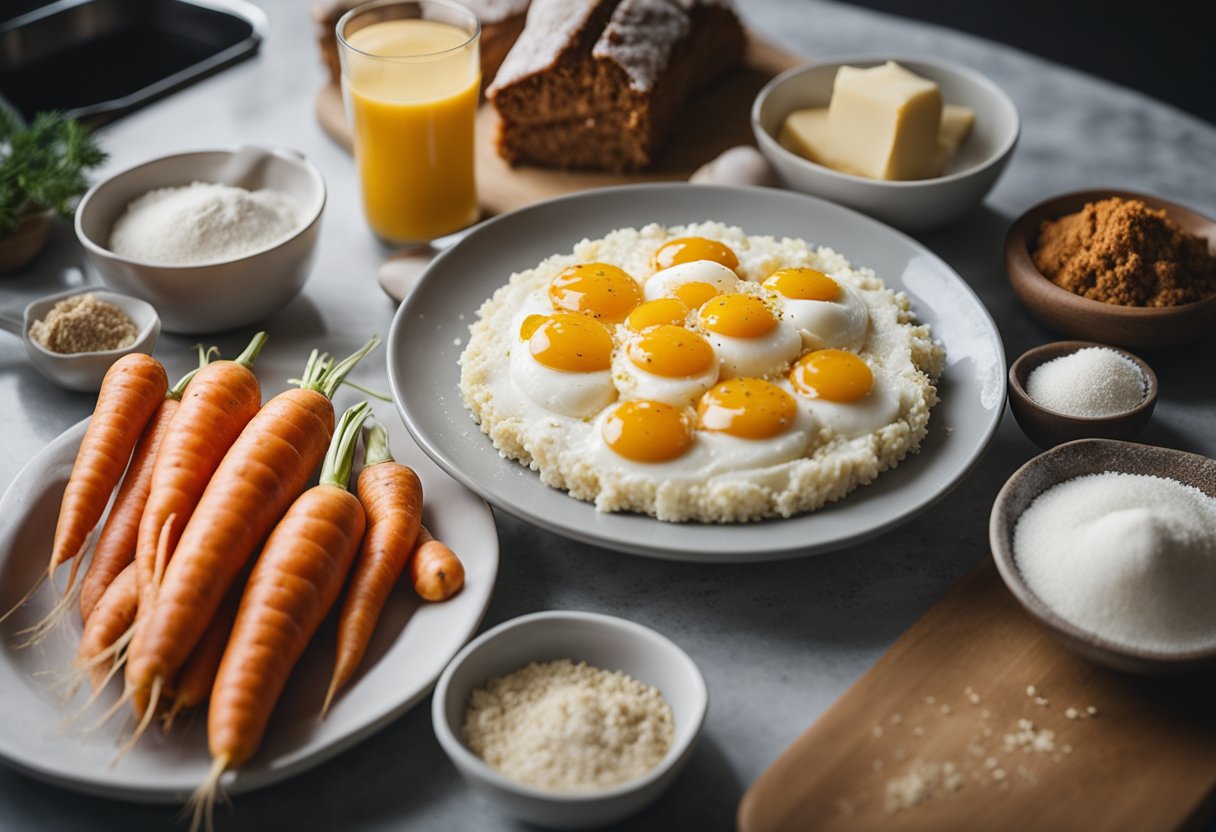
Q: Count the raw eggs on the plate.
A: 11